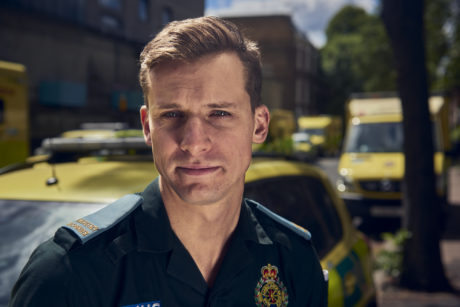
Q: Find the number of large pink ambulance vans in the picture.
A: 0